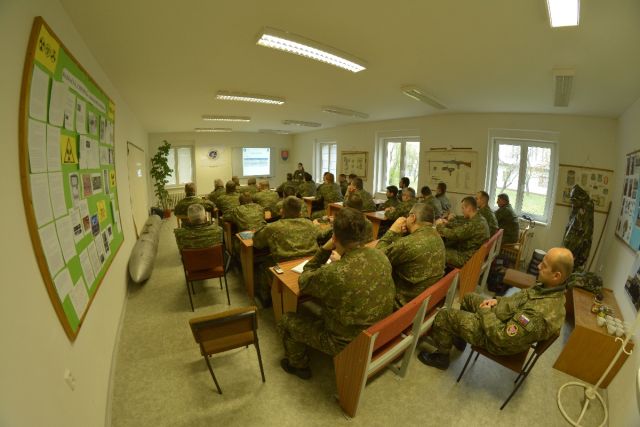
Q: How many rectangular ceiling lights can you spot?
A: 10